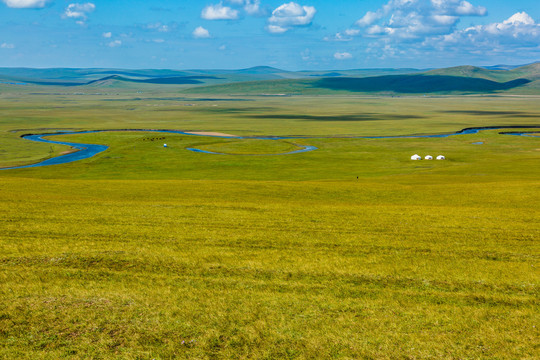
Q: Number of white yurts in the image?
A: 3